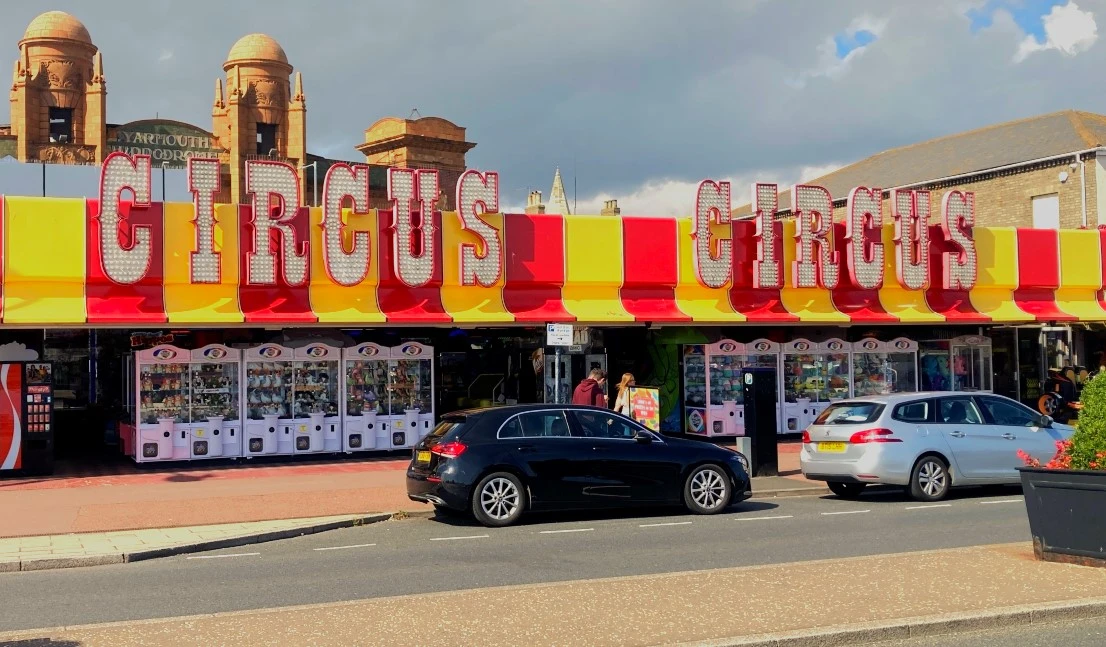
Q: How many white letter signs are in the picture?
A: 12